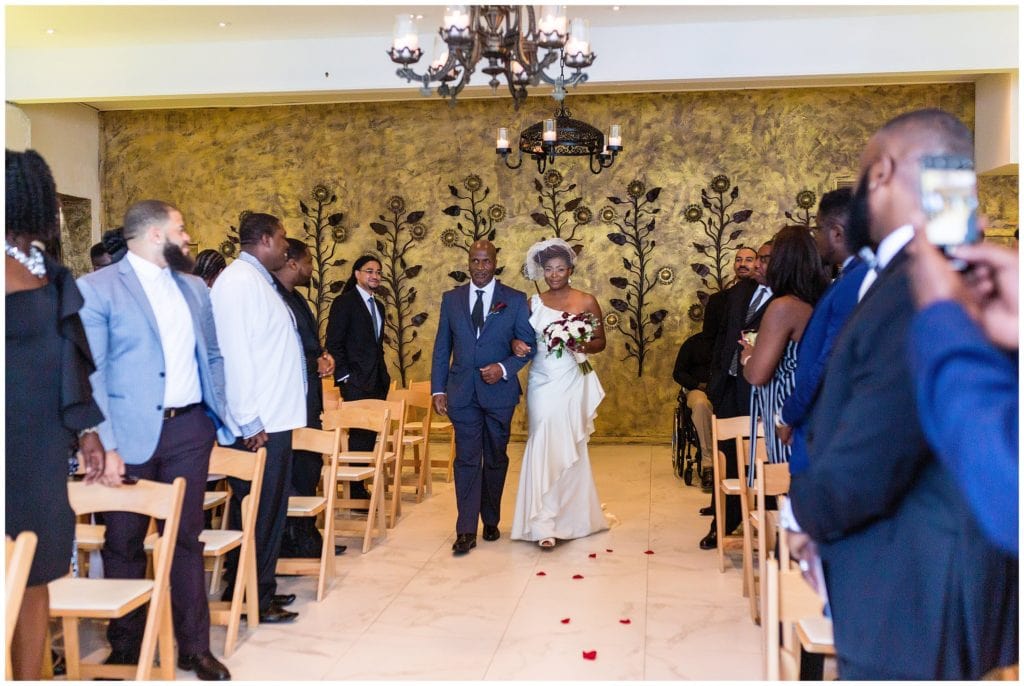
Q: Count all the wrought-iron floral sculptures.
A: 8